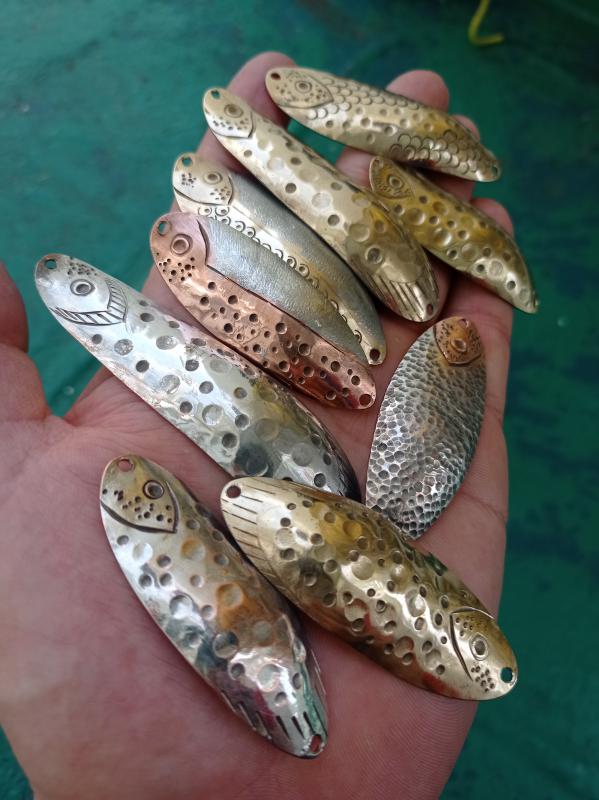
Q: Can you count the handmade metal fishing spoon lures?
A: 9